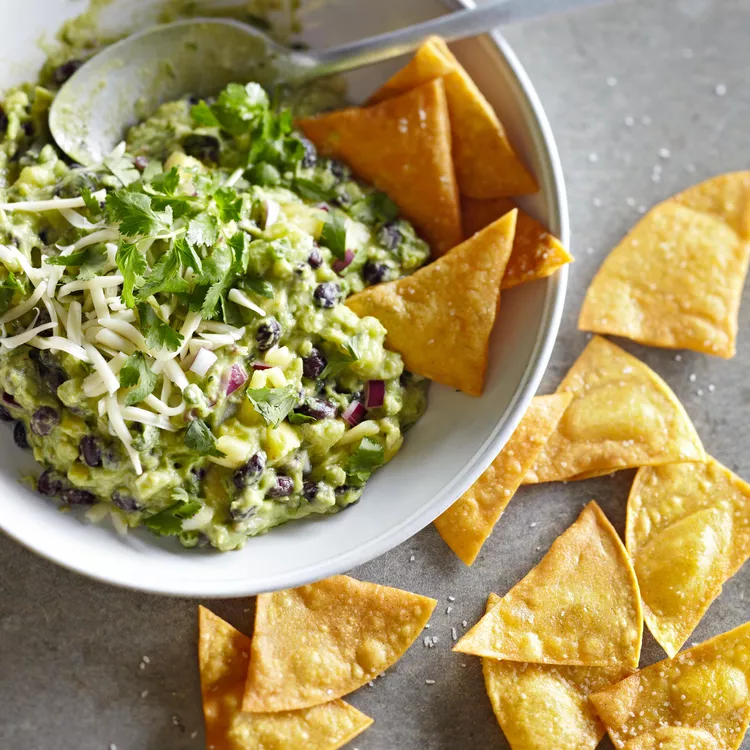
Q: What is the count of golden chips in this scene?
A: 13